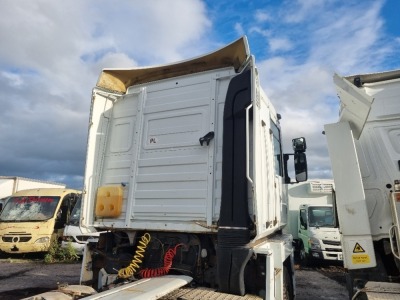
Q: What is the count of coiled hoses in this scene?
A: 2